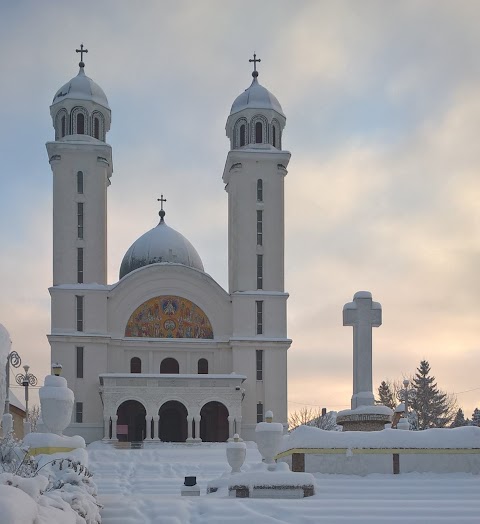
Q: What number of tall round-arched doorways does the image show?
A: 3